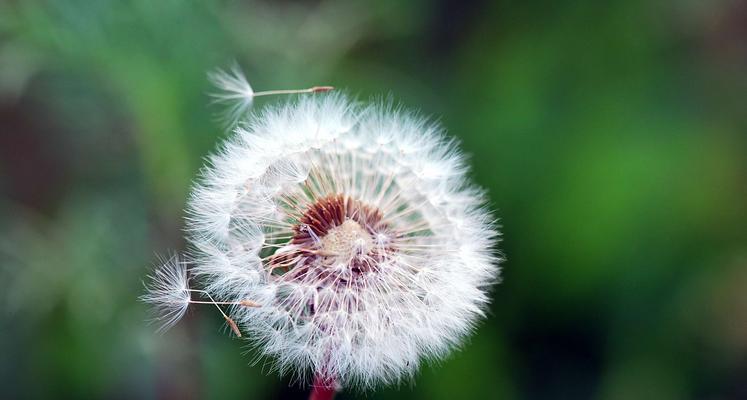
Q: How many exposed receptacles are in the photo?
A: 1